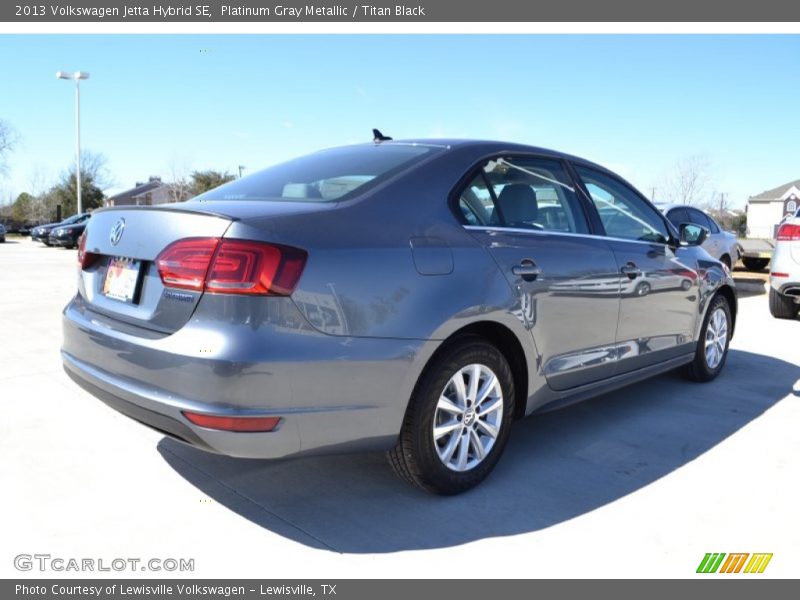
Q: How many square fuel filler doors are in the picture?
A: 1